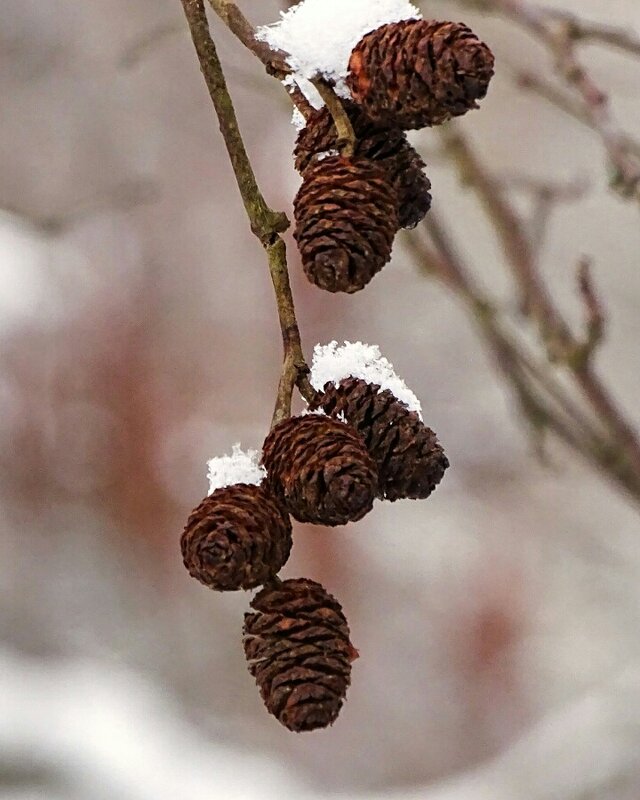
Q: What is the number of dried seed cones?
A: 7